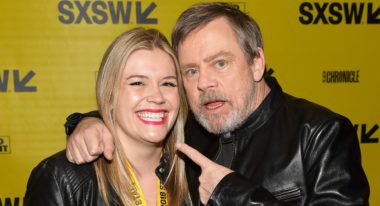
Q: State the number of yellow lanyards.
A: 1